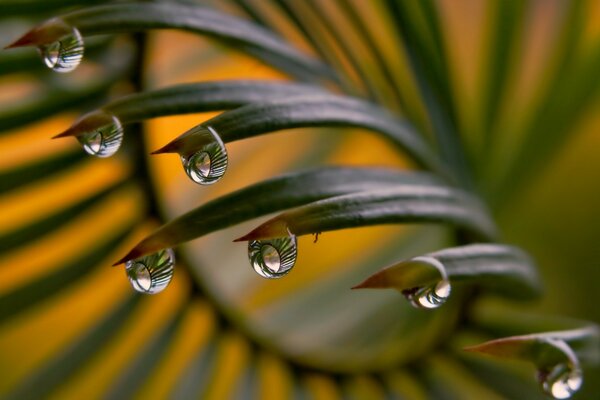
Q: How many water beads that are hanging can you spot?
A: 7